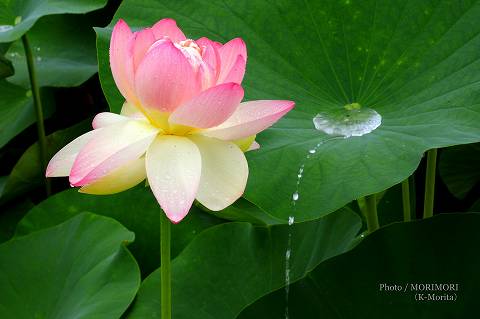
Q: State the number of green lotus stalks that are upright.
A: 5